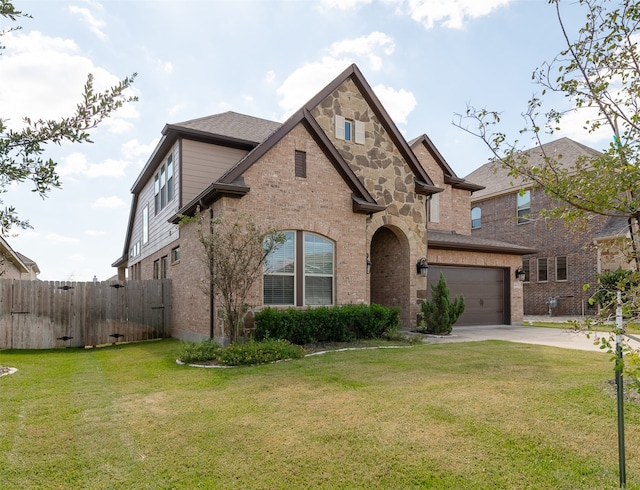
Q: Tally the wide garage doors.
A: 1